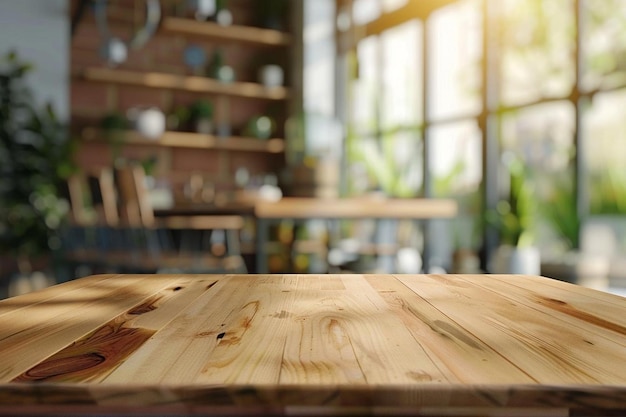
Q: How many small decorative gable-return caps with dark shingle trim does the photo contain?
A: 0